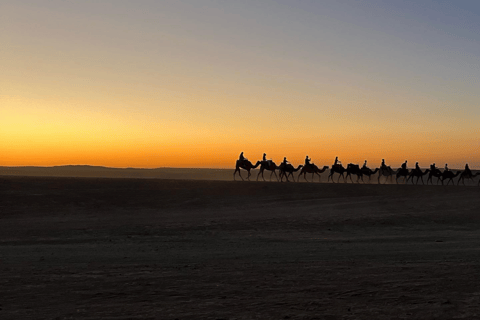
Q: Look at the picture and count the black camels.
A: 13